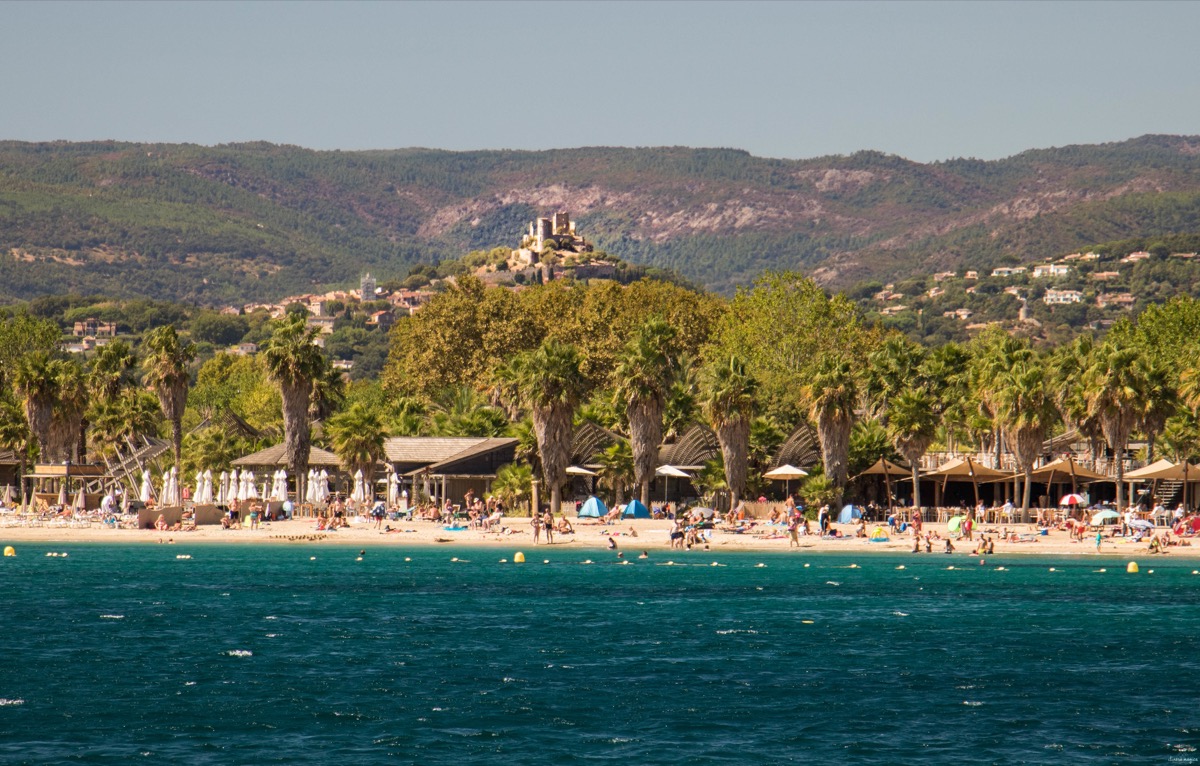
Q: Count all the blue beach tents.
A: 3